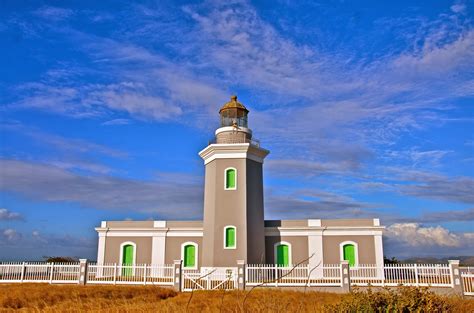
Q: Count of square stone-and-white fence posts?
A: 5